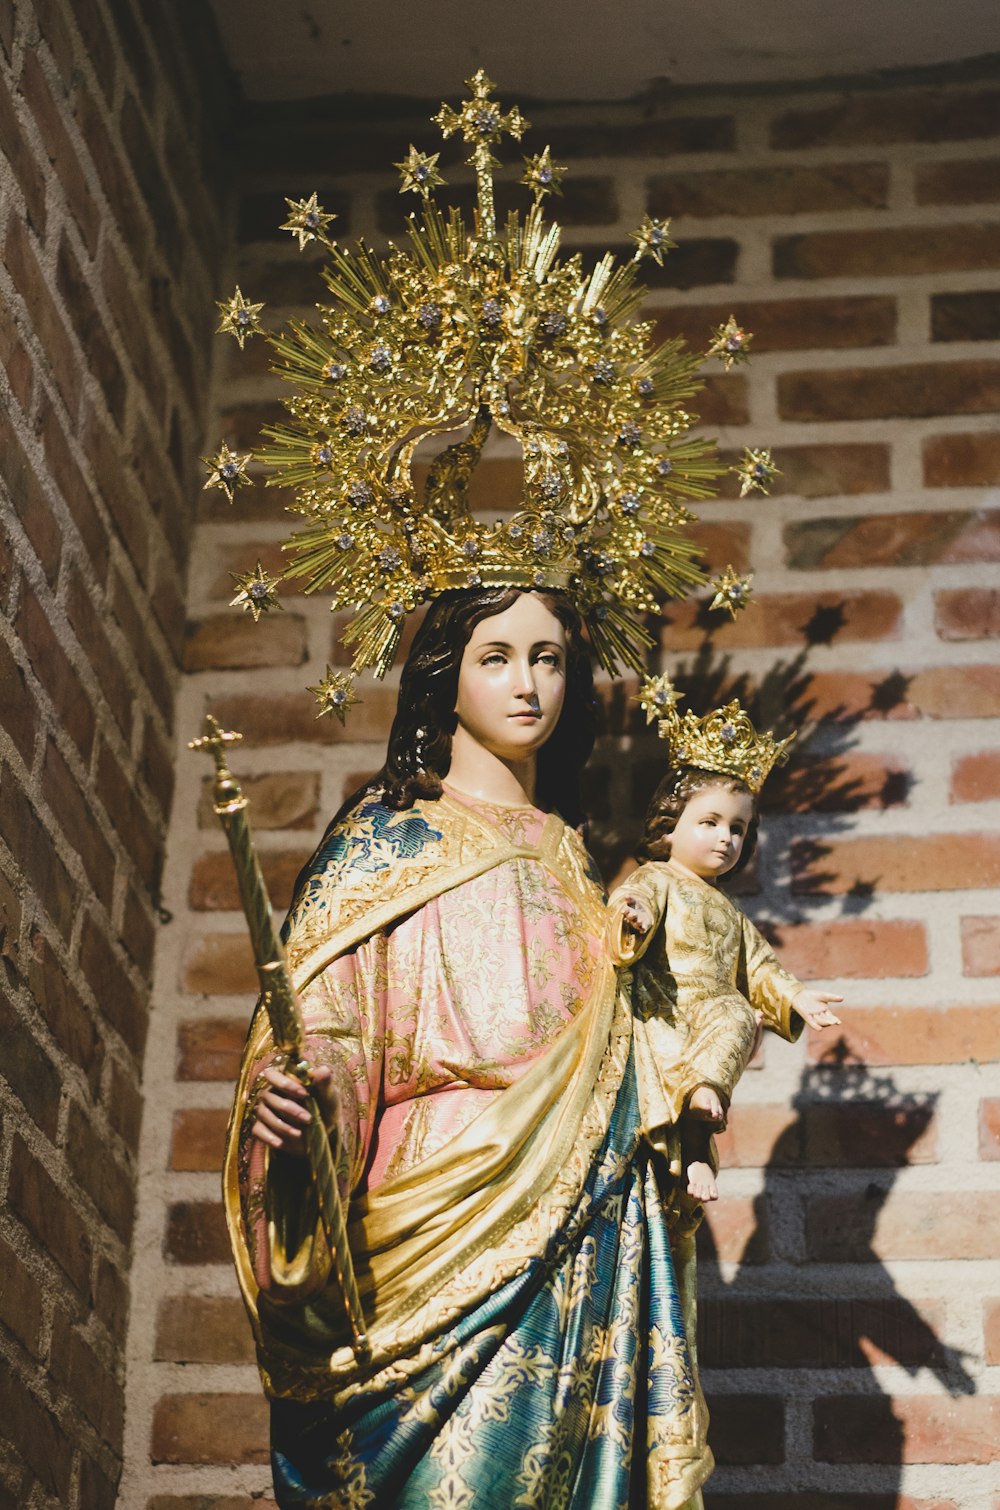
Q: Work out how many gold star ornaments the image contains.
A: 12